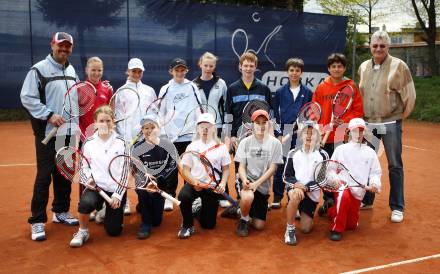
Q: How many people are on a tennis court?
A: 15